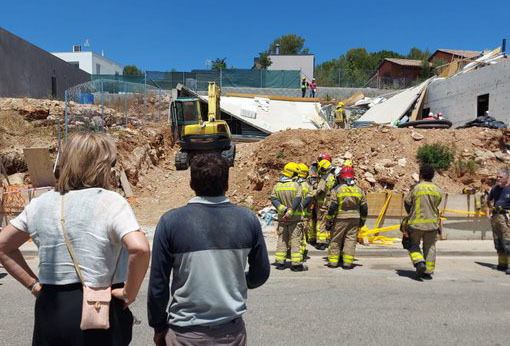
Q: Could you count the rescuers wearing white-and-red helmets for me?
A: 2